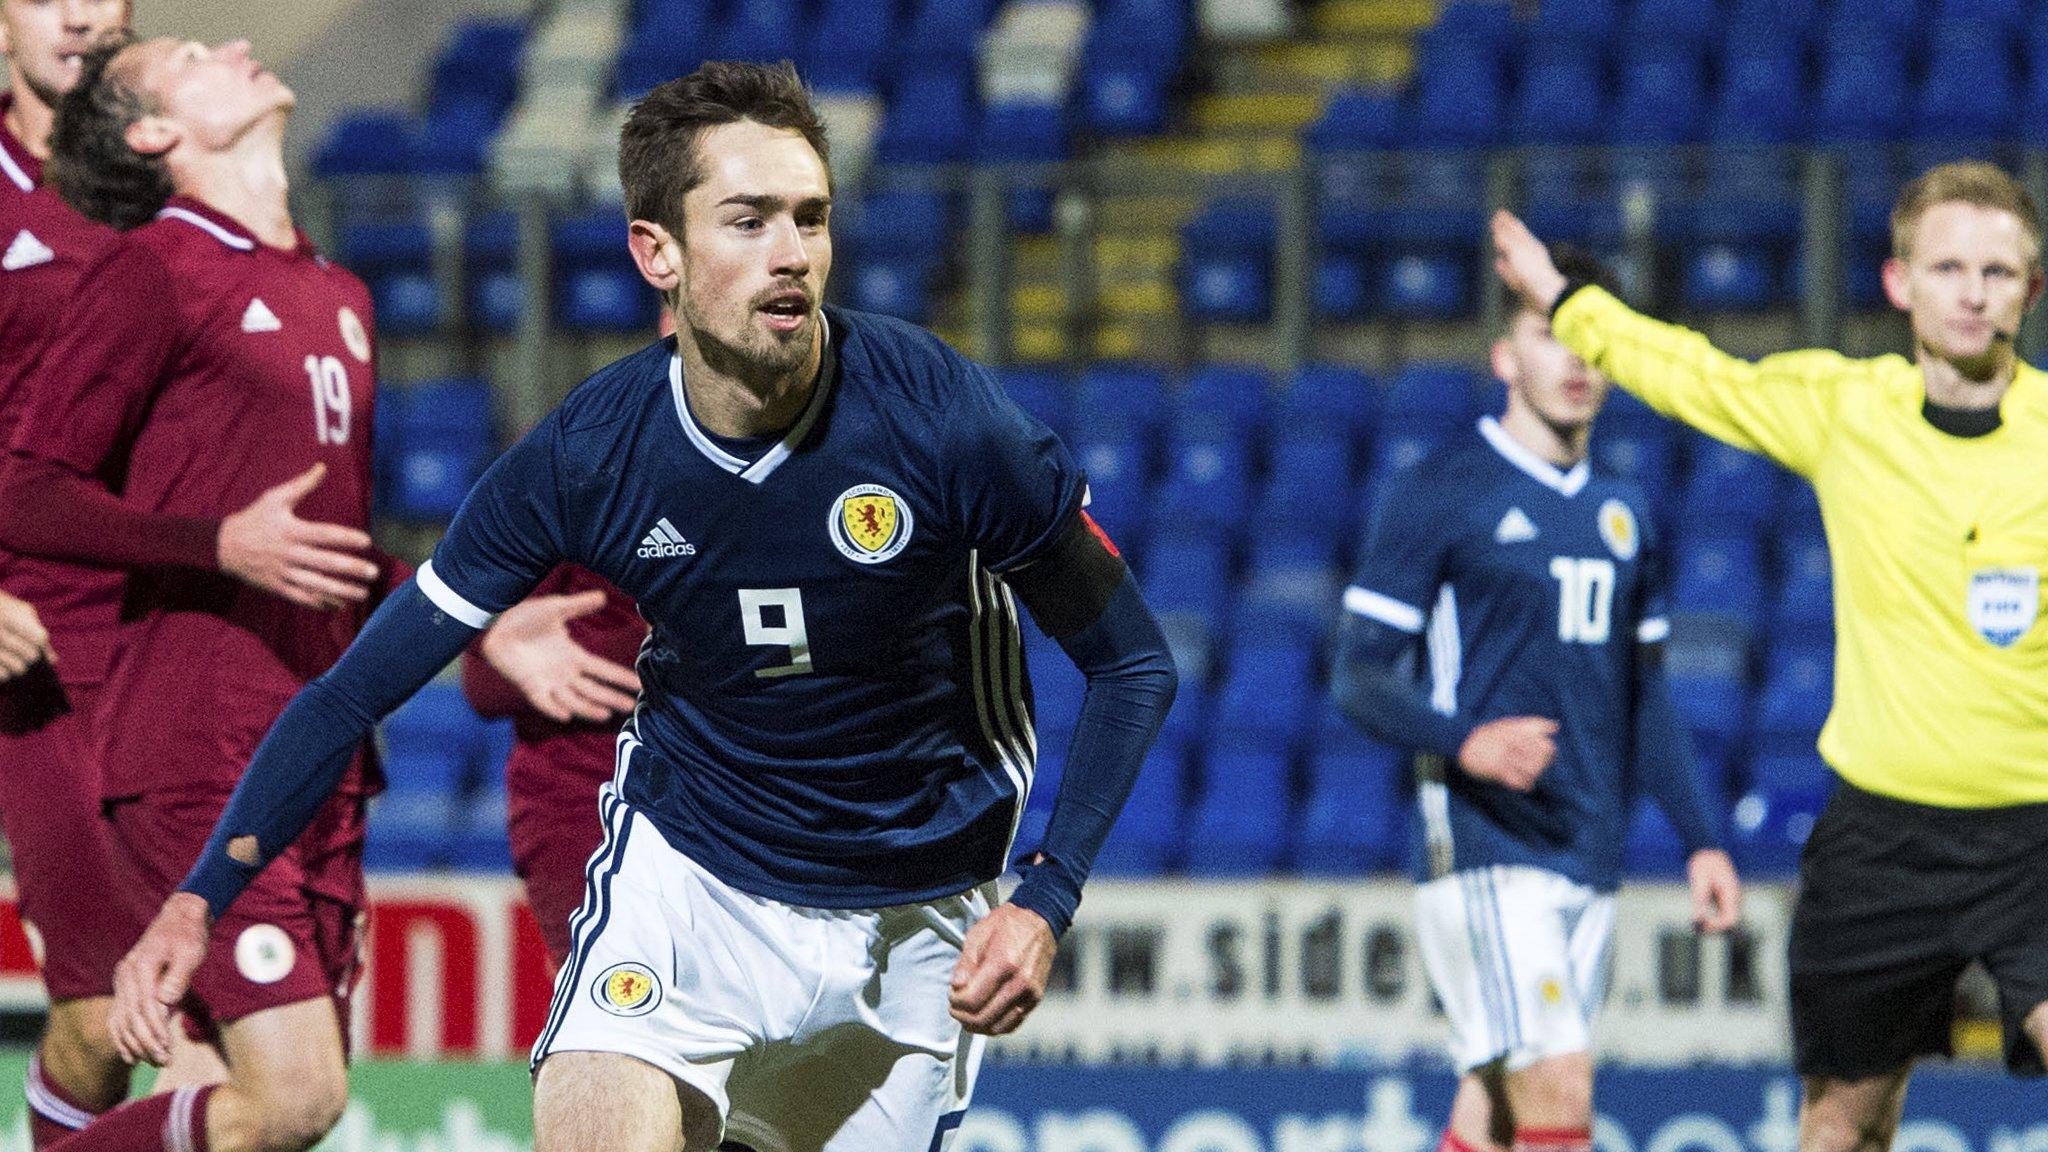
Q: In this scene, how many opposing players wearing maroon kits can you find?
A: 3